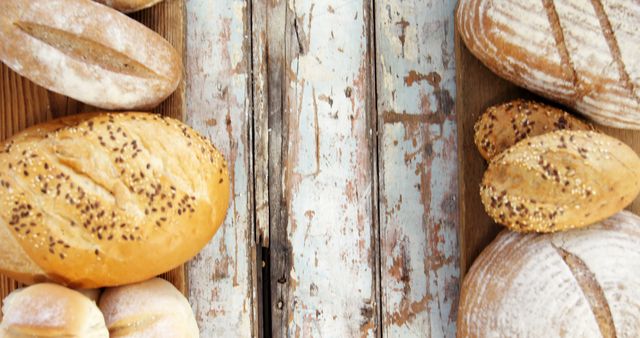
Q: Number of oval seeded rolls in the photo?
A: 2